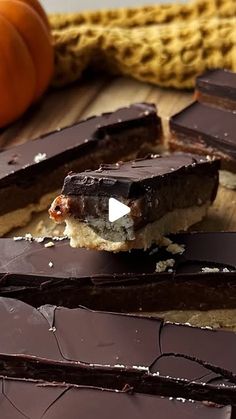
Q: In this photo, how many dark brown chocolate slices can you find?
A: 7